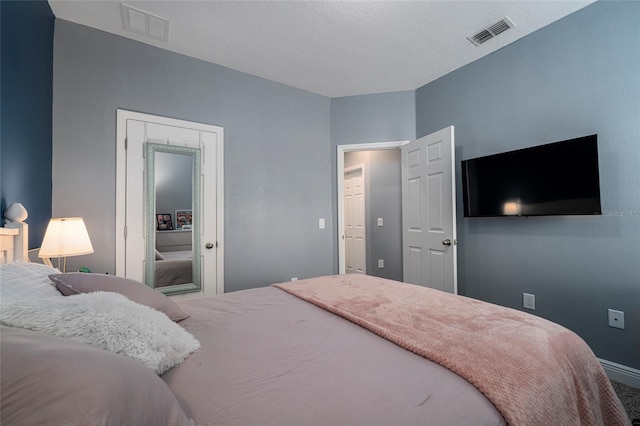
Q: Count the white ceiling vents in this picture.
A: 2